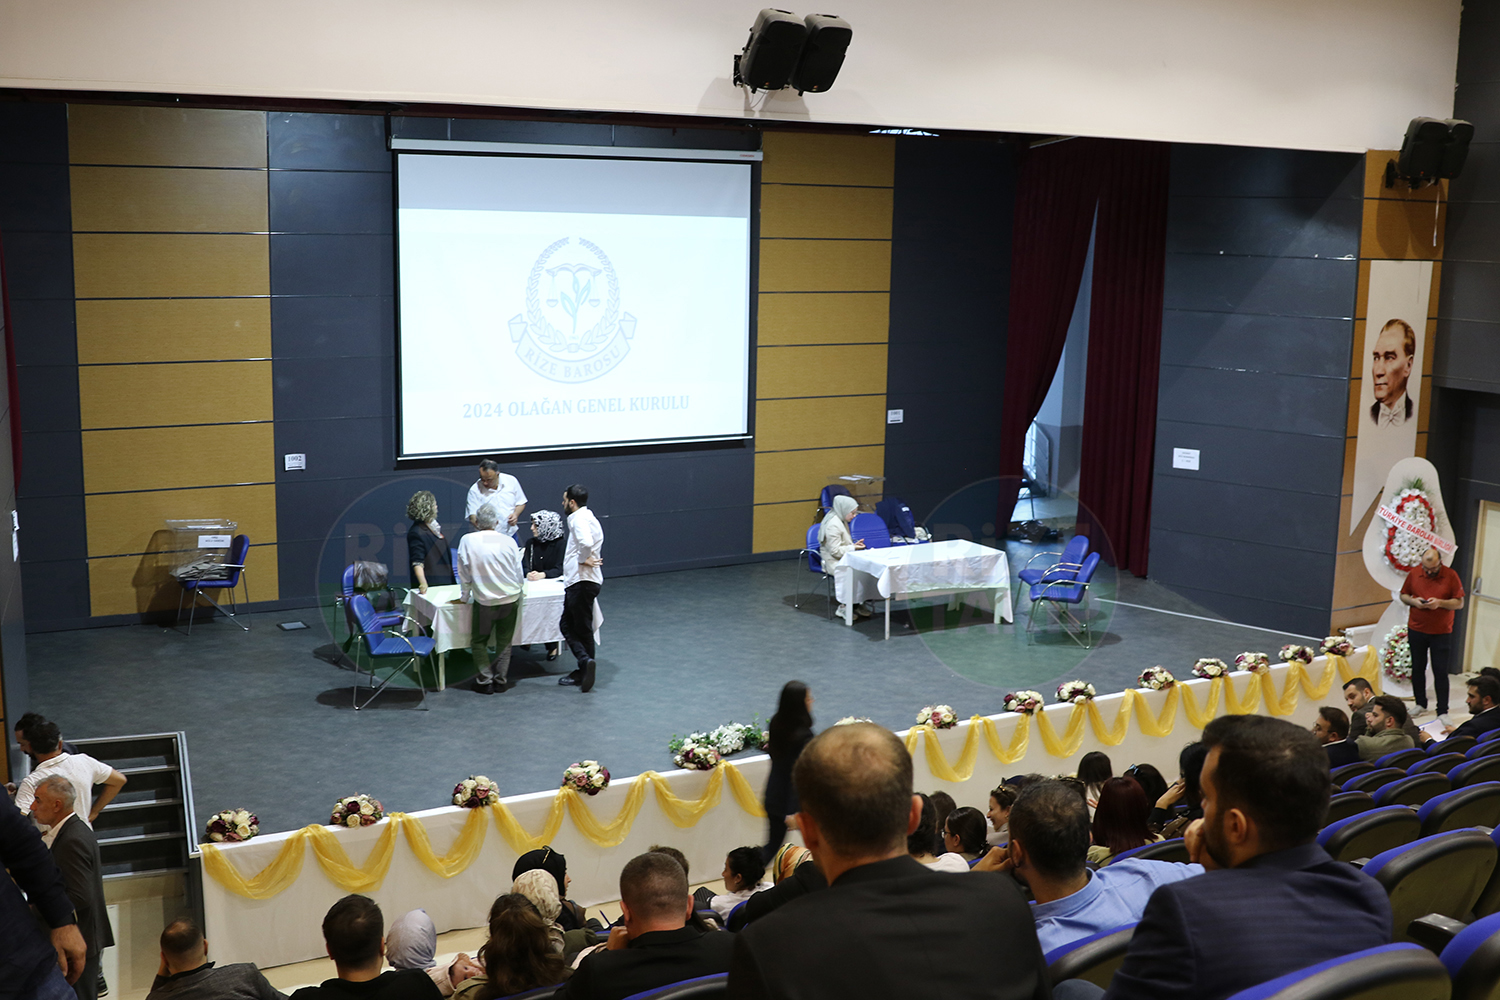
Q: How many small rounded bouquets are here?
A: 14